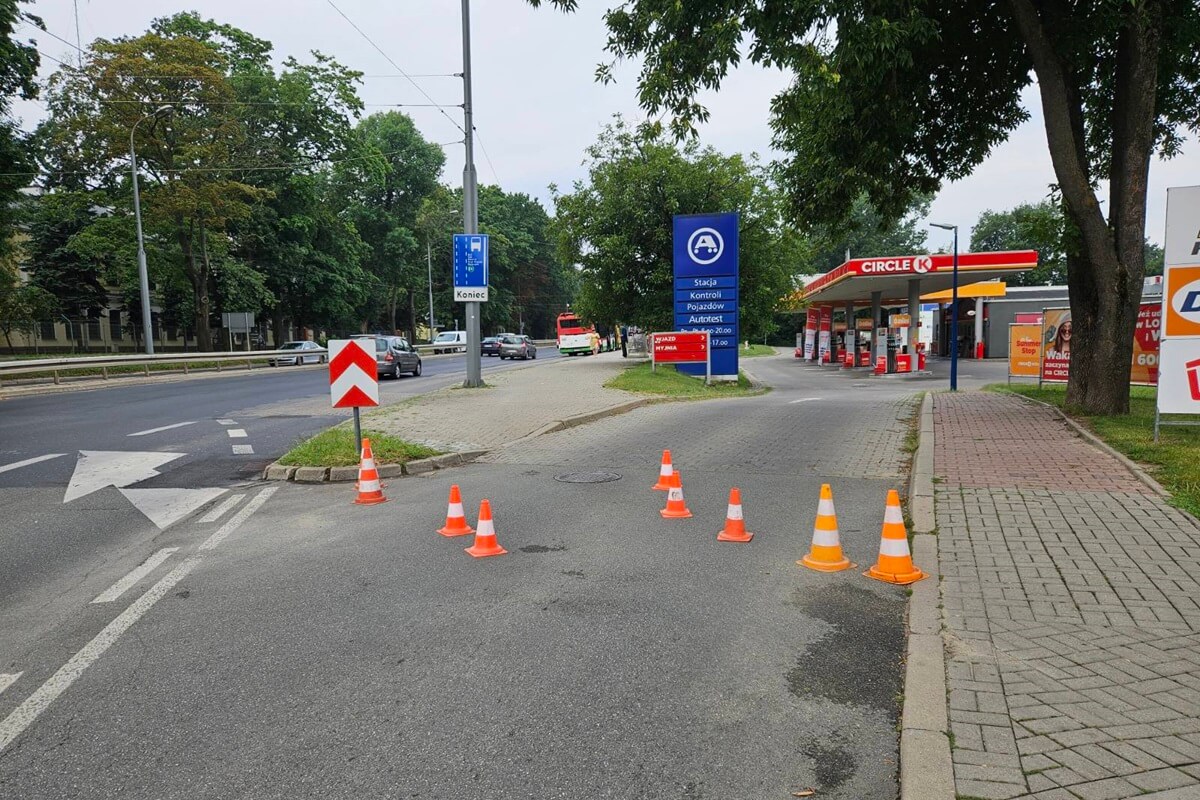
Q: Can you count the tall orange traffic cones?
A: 2